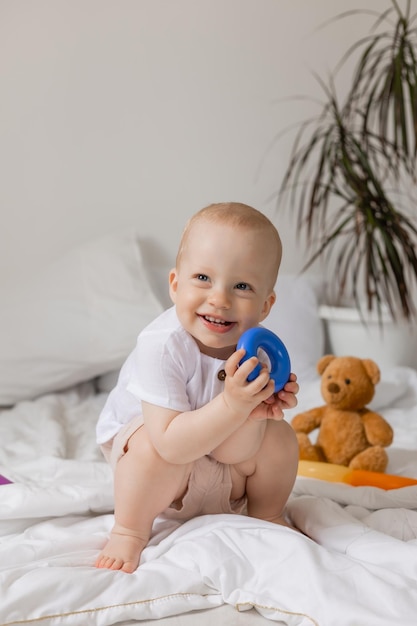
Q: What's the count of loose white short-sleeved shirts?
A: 1